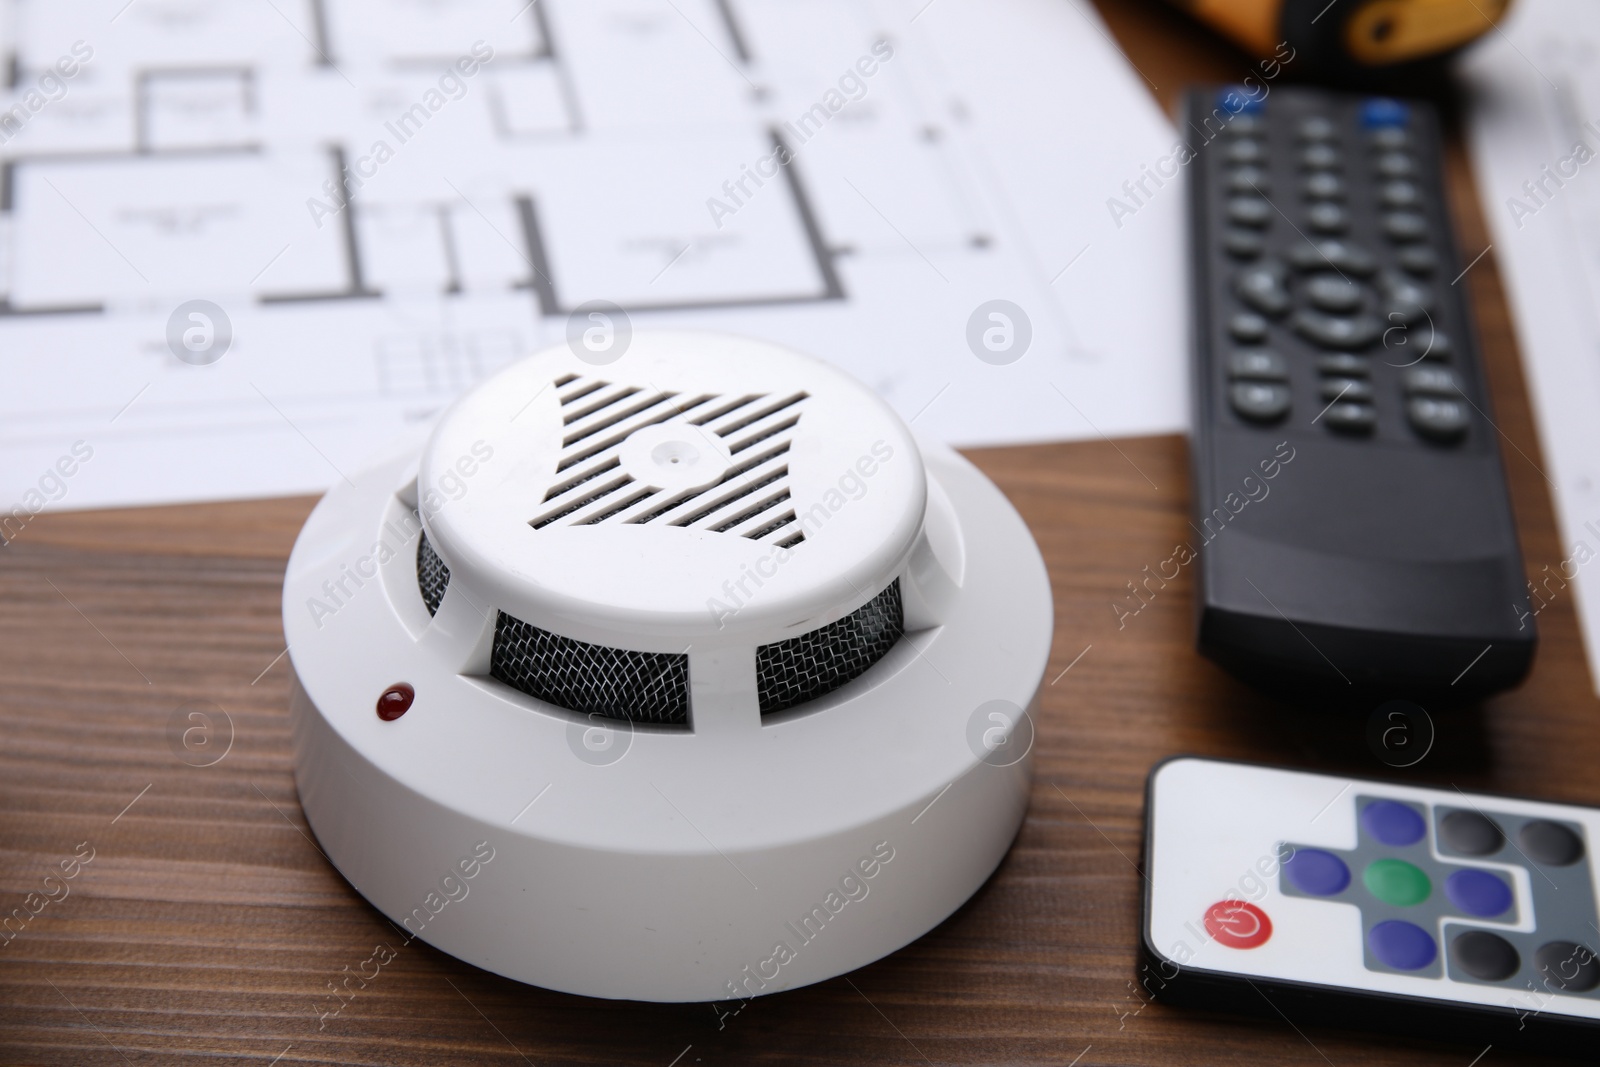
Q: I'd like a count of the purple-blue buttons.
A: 4